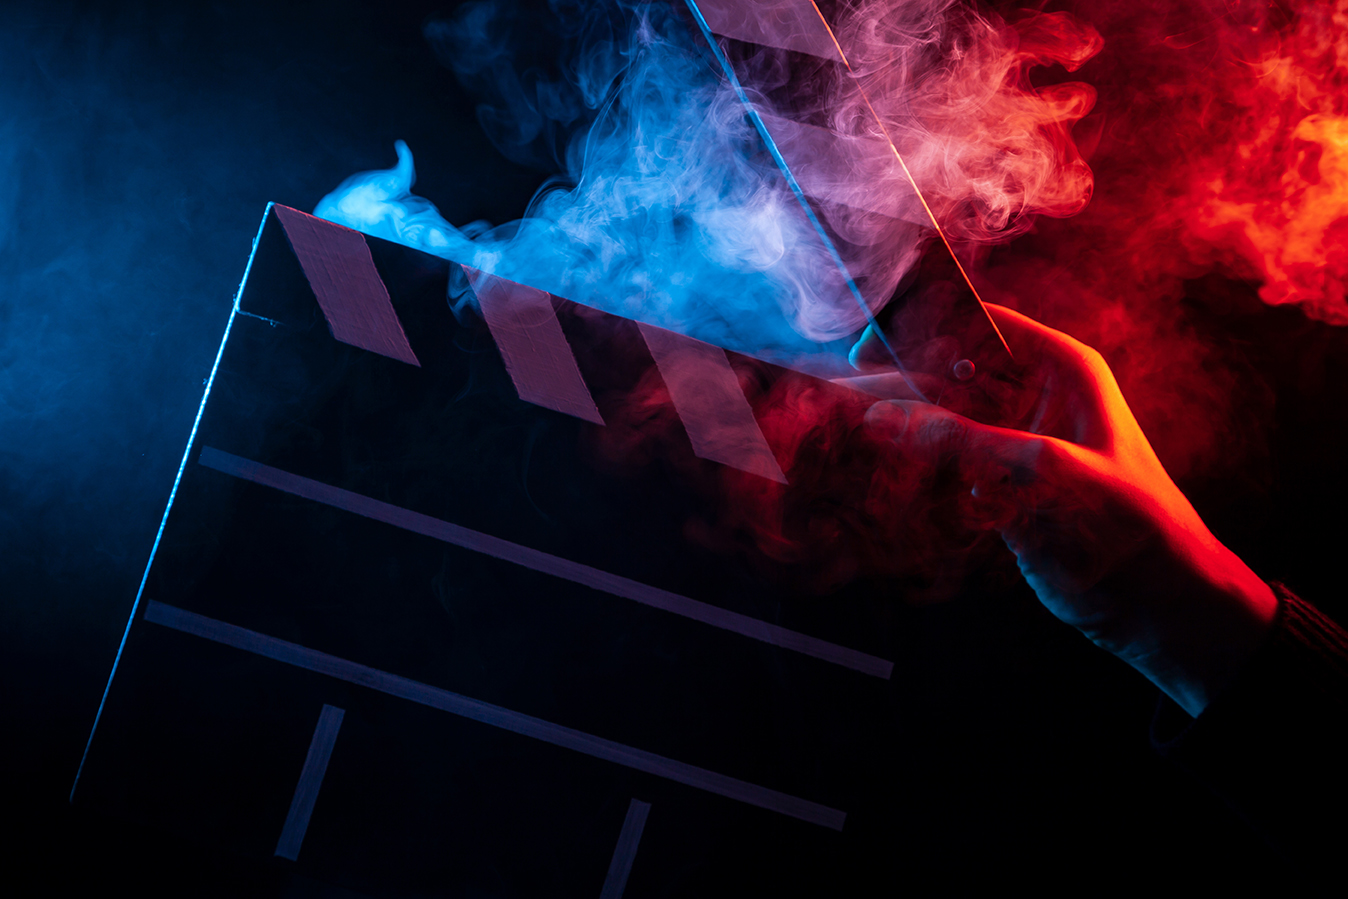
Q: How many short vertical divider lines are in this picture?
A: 2